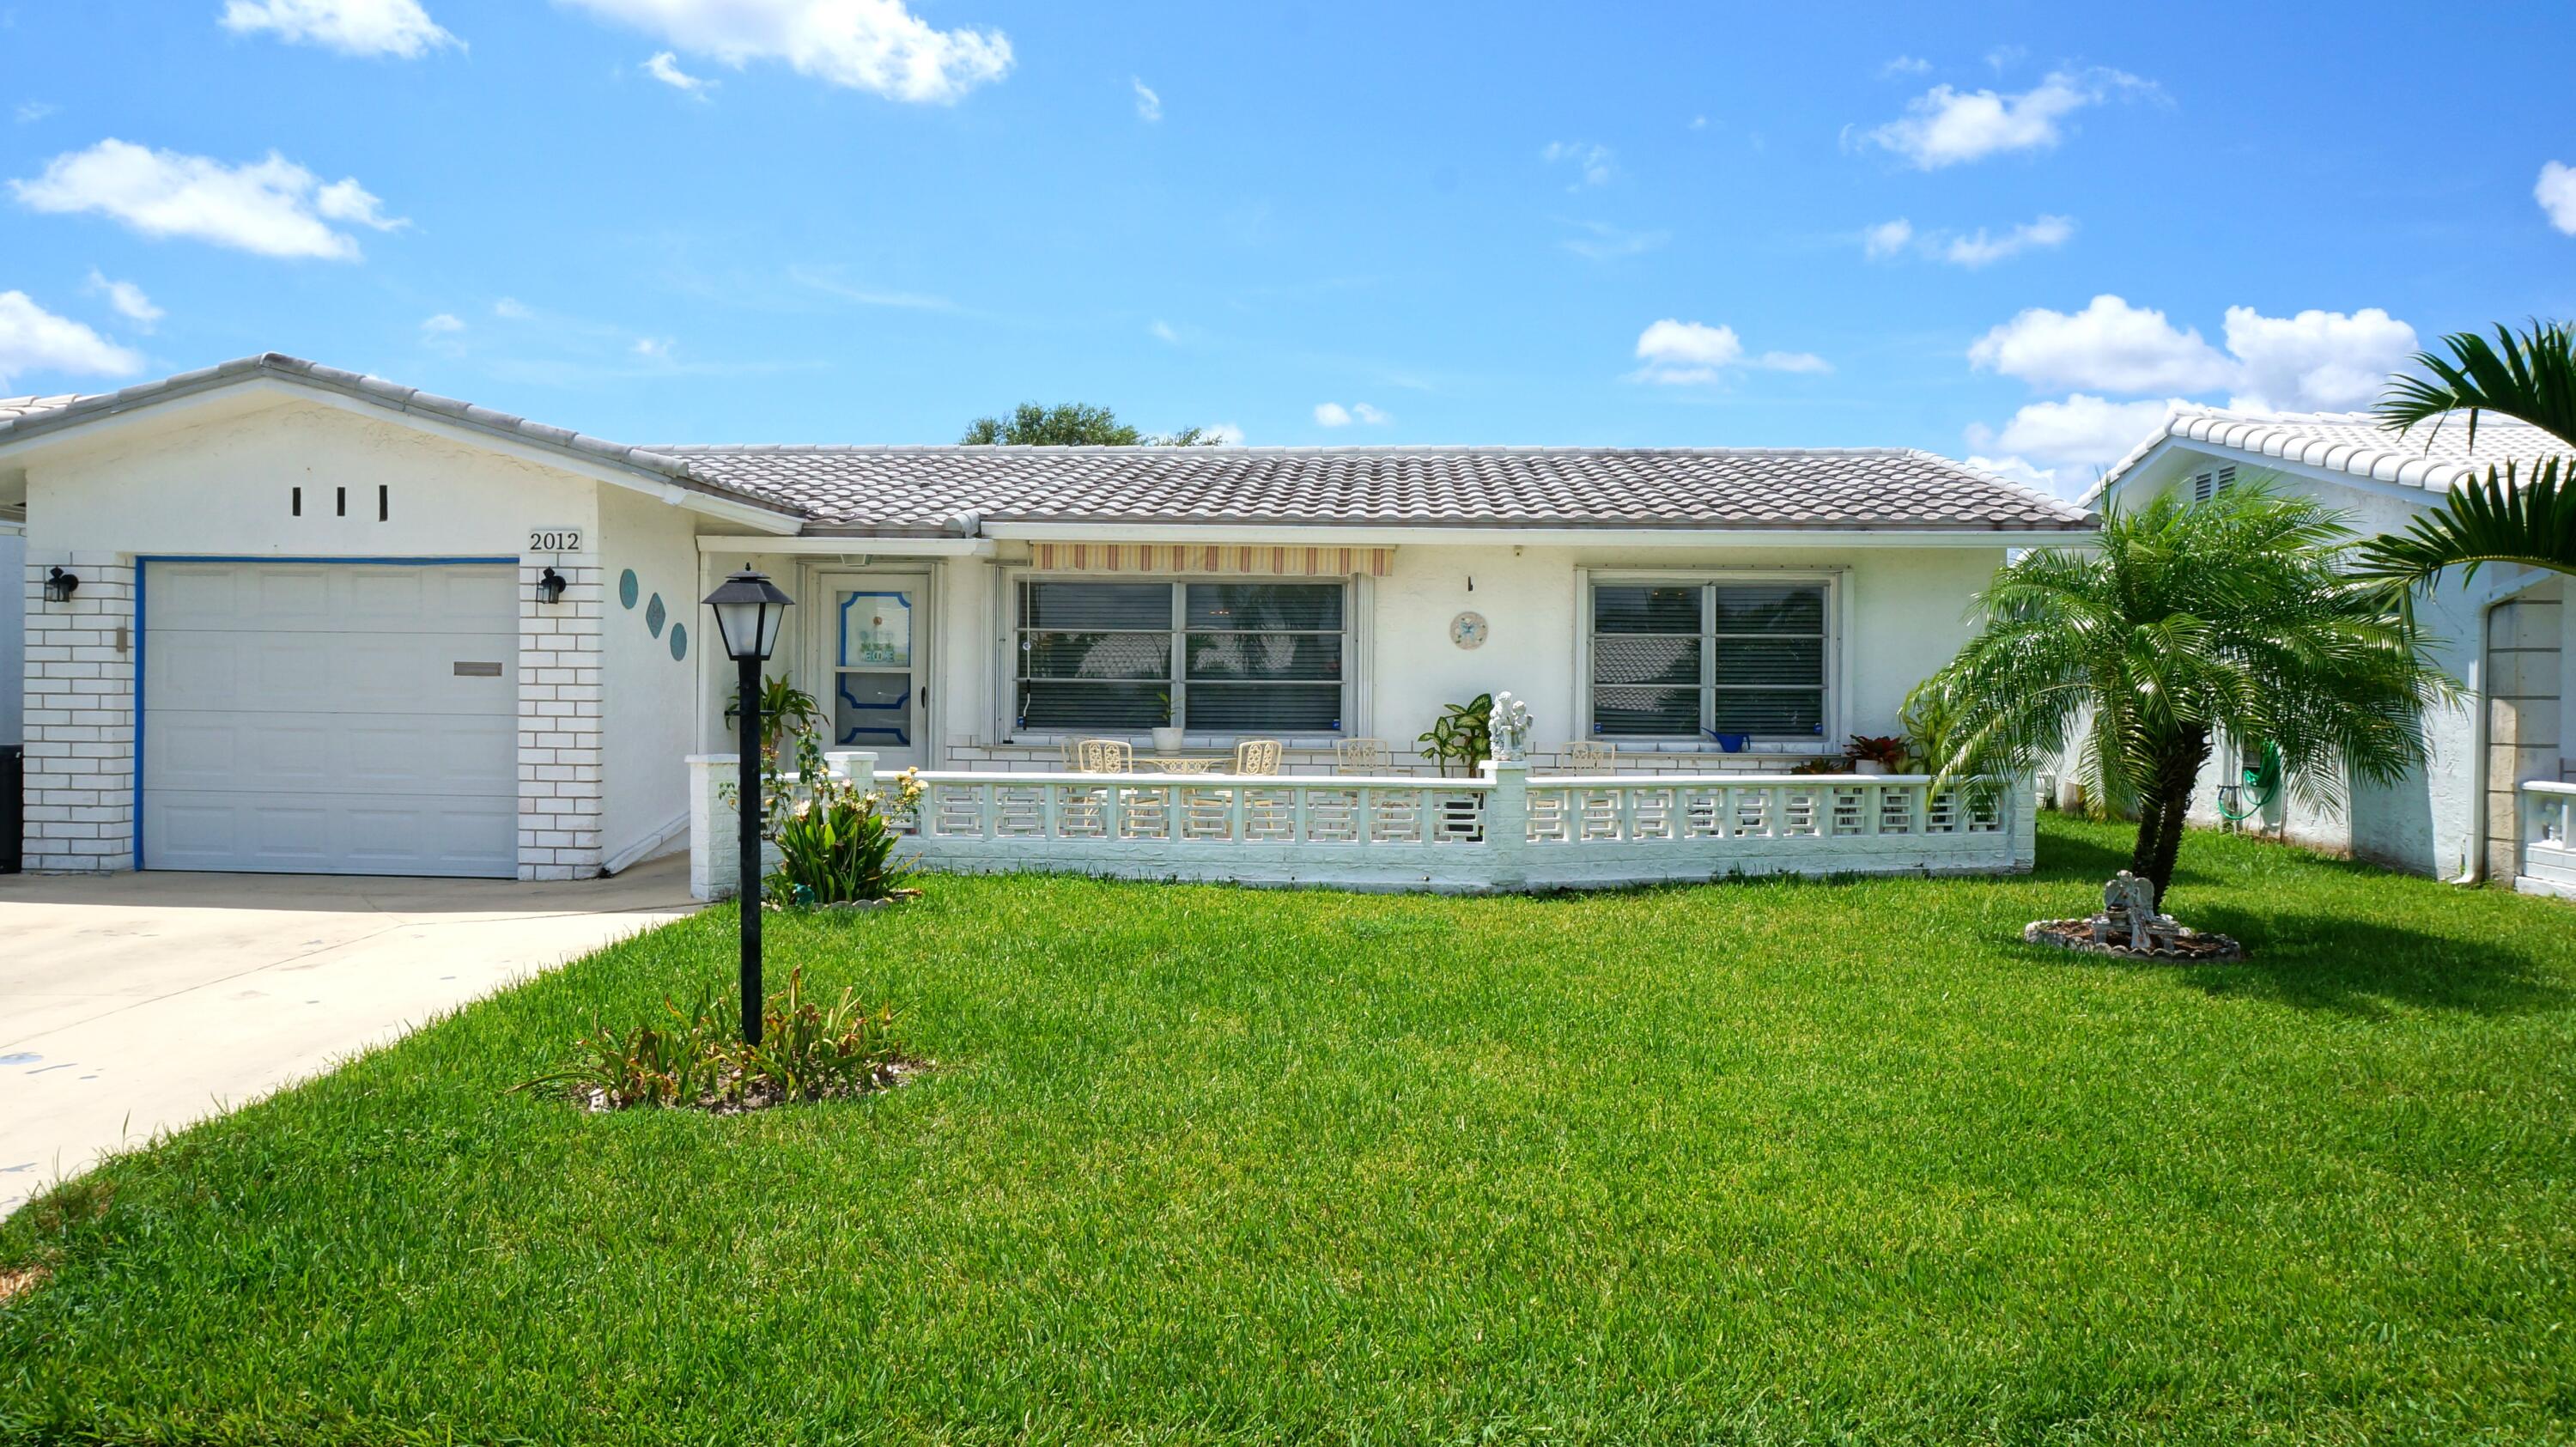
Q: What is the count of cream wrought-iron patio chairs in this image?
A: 4